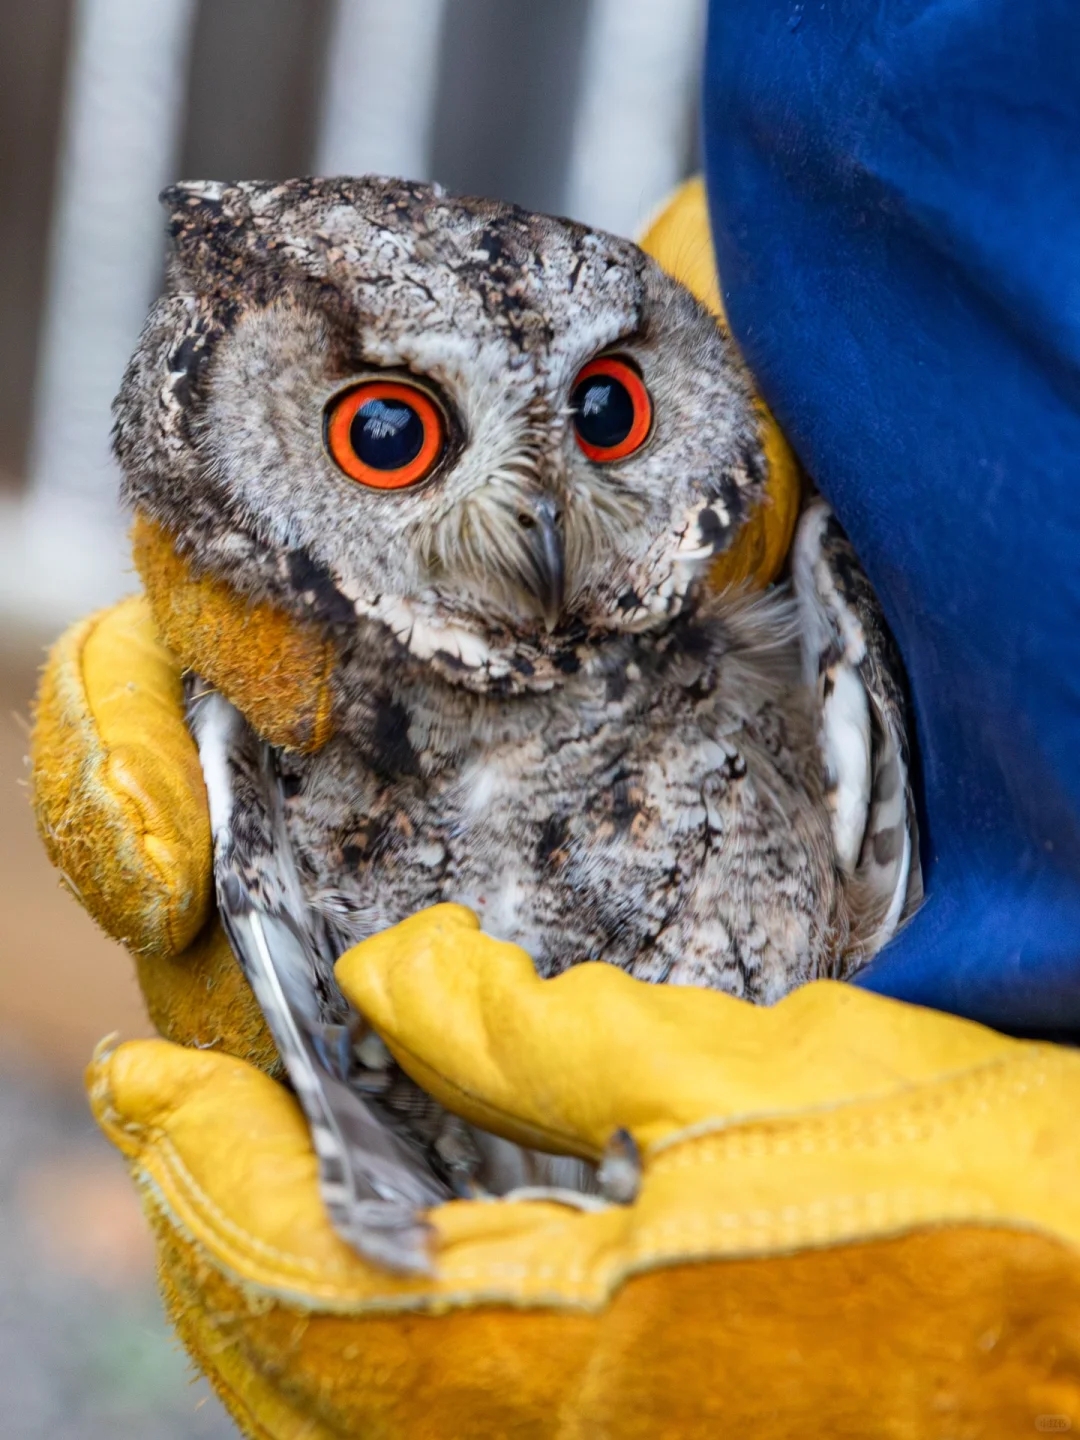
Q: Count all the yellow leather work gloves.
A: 2